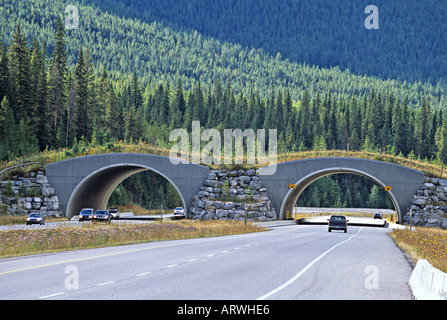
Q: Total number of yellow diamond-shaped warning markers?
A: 2